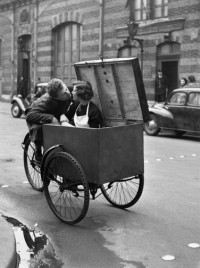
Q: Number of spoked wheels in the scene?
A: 3